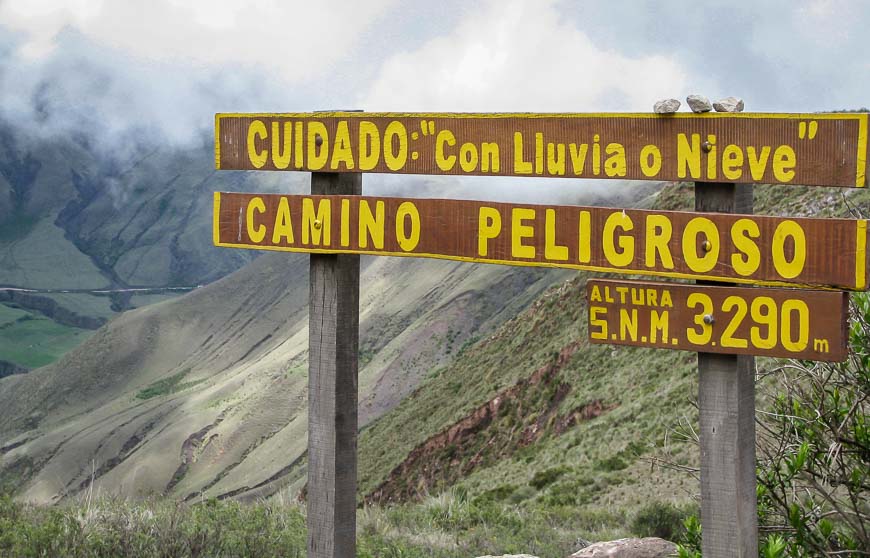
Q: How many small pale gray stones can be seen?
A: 3